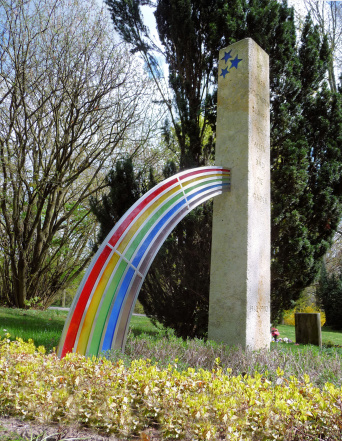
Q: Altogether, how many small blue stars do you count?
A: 3